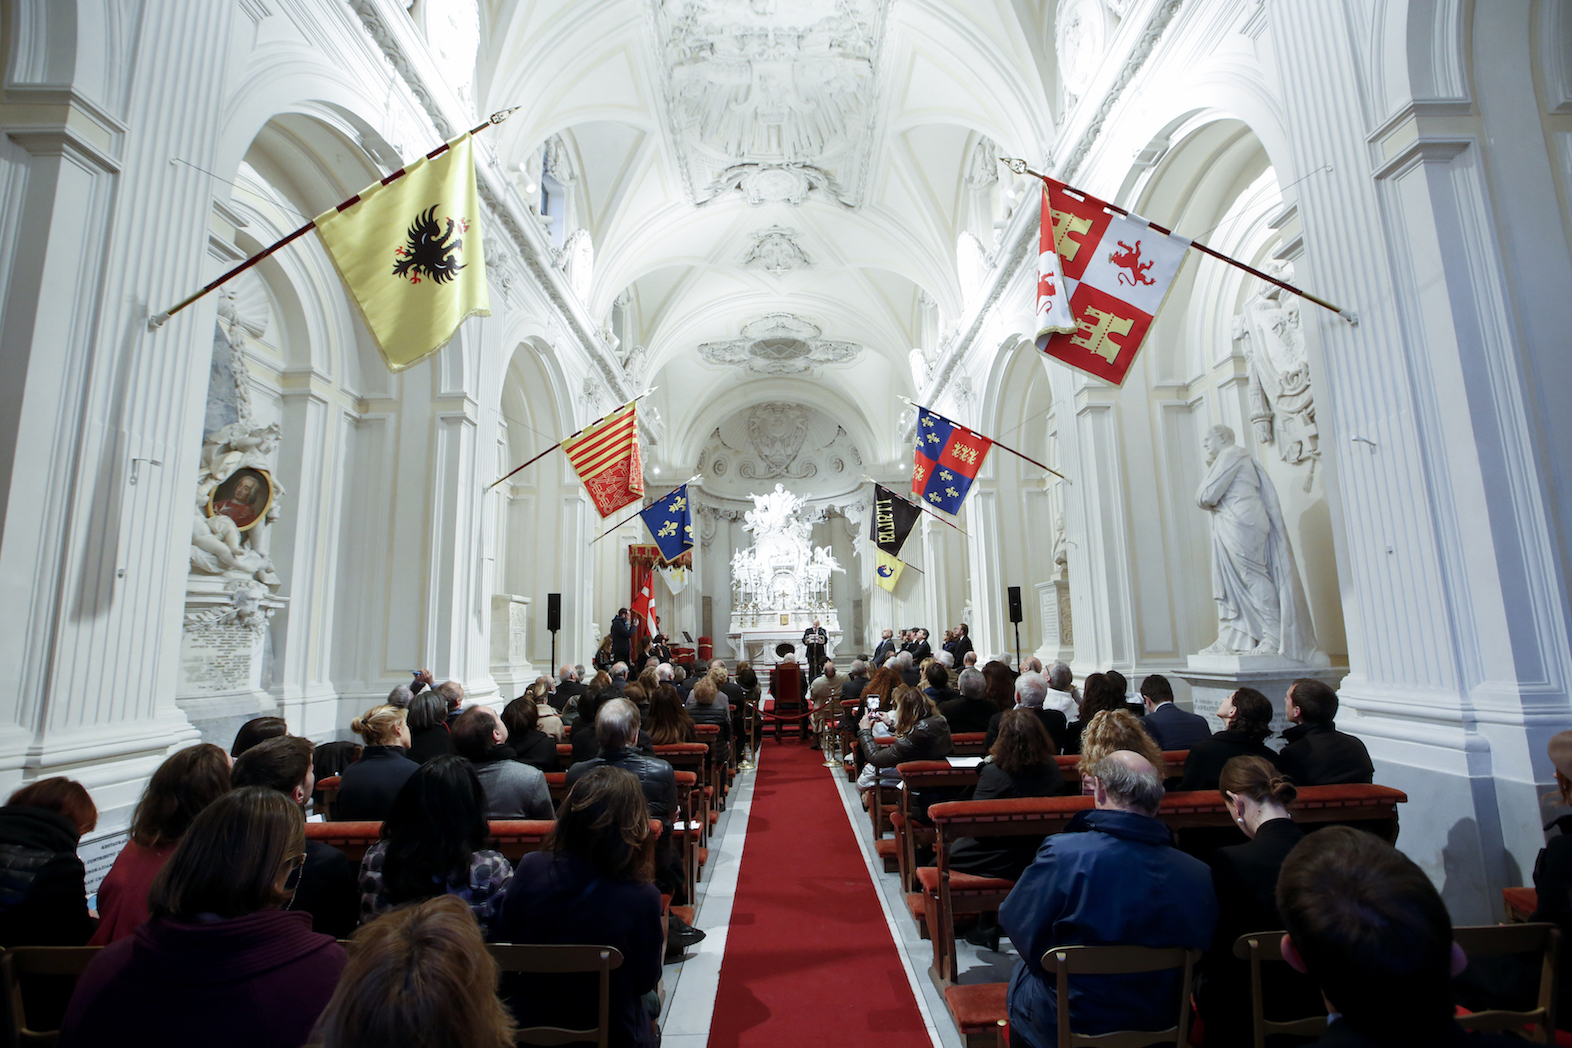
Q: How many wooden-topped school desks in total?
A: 0